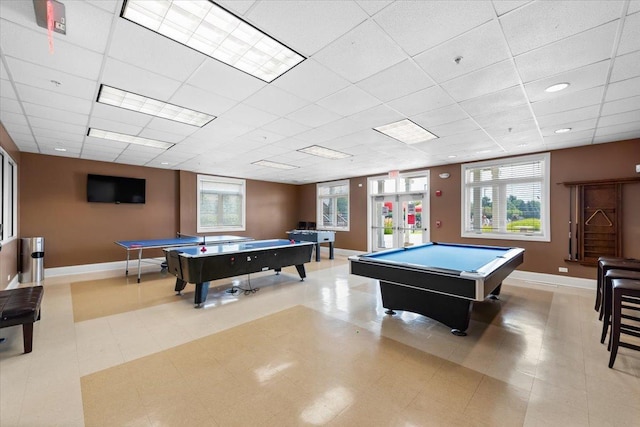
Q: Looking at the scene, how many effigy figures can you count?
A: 0